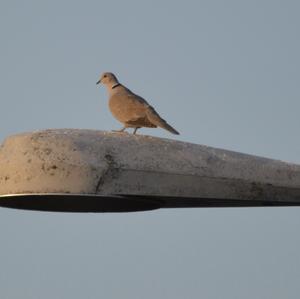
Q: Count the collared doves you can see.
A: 1